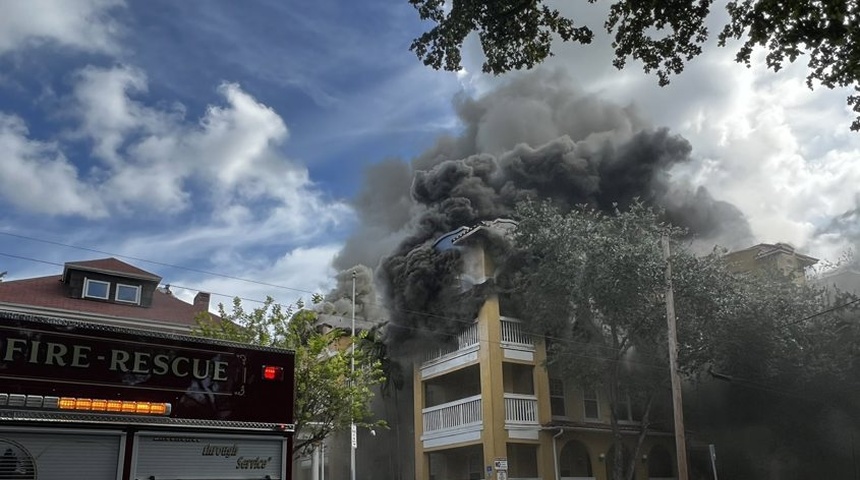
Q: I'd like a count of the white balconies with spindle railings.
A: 4